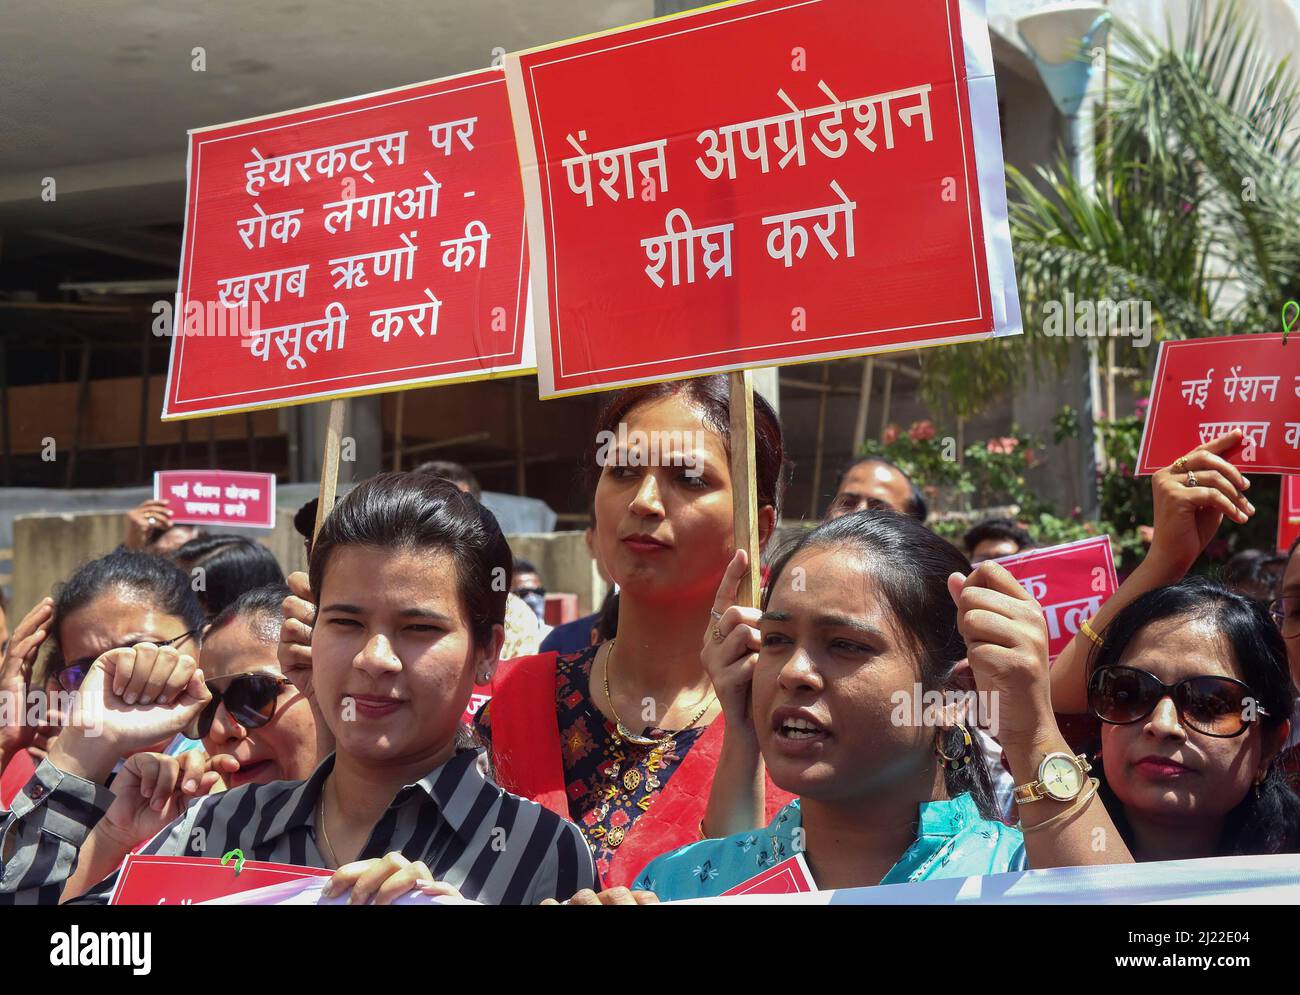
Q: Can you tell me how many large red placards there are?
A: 2